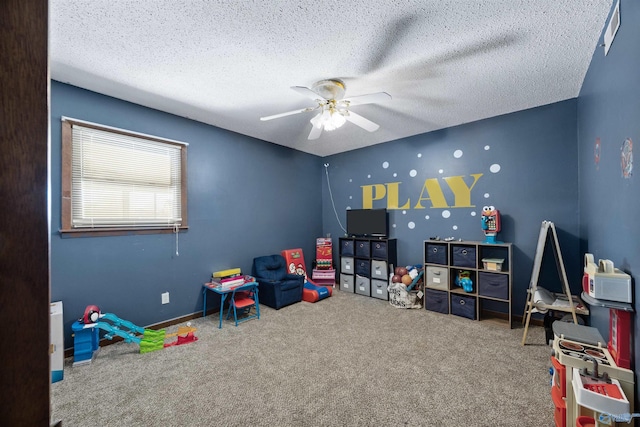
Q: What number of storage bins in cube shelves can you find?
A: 15